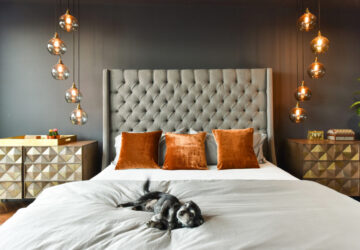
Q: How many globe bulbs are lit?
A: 10